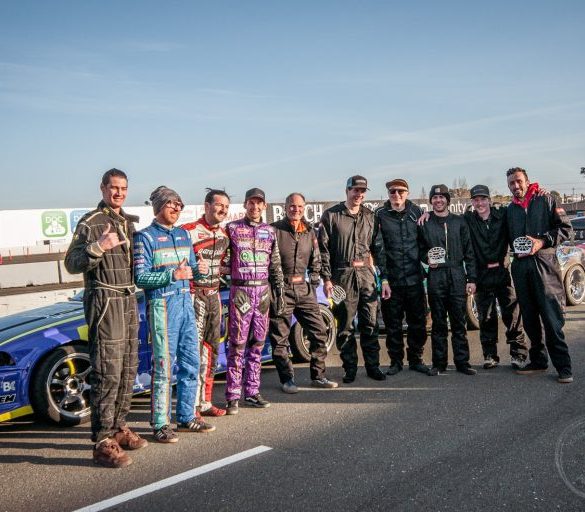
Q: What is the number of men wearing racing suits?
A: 10